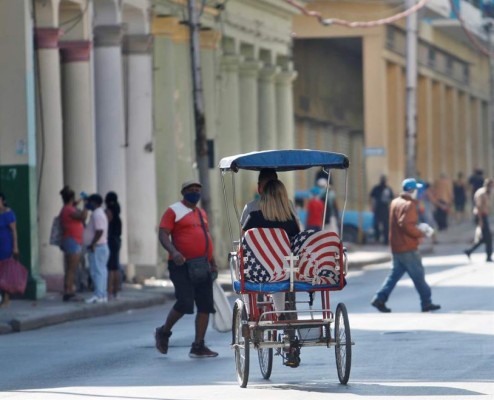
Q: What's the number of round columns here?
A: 8